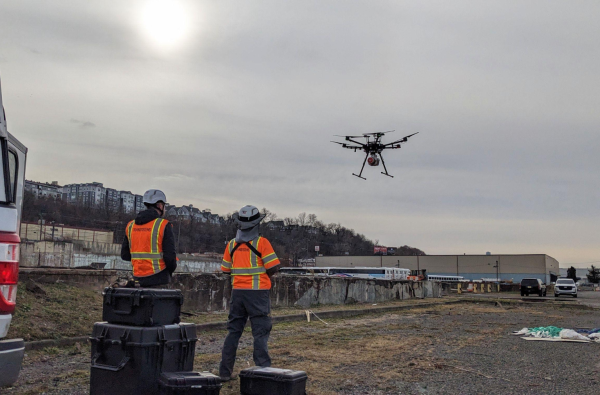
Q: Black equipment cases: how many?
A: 4